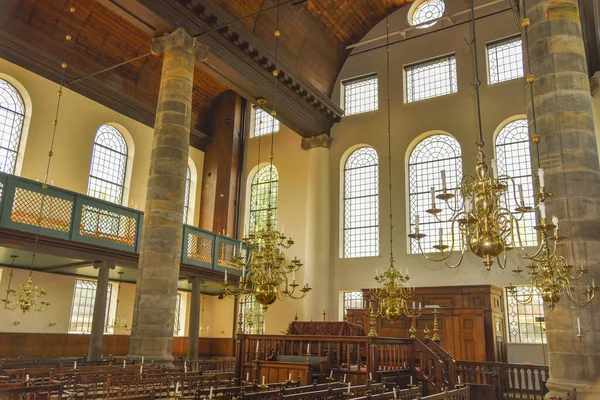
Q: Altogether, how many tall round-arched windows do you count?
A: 7